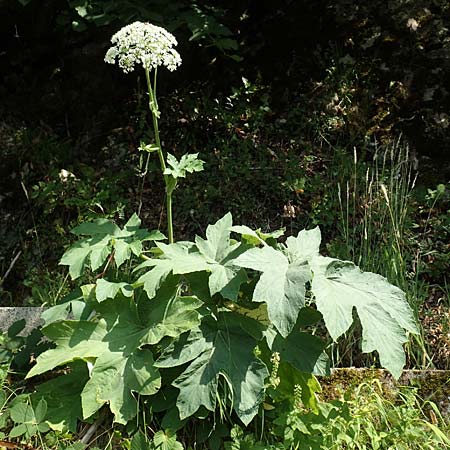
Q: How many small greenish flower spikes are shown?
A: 2